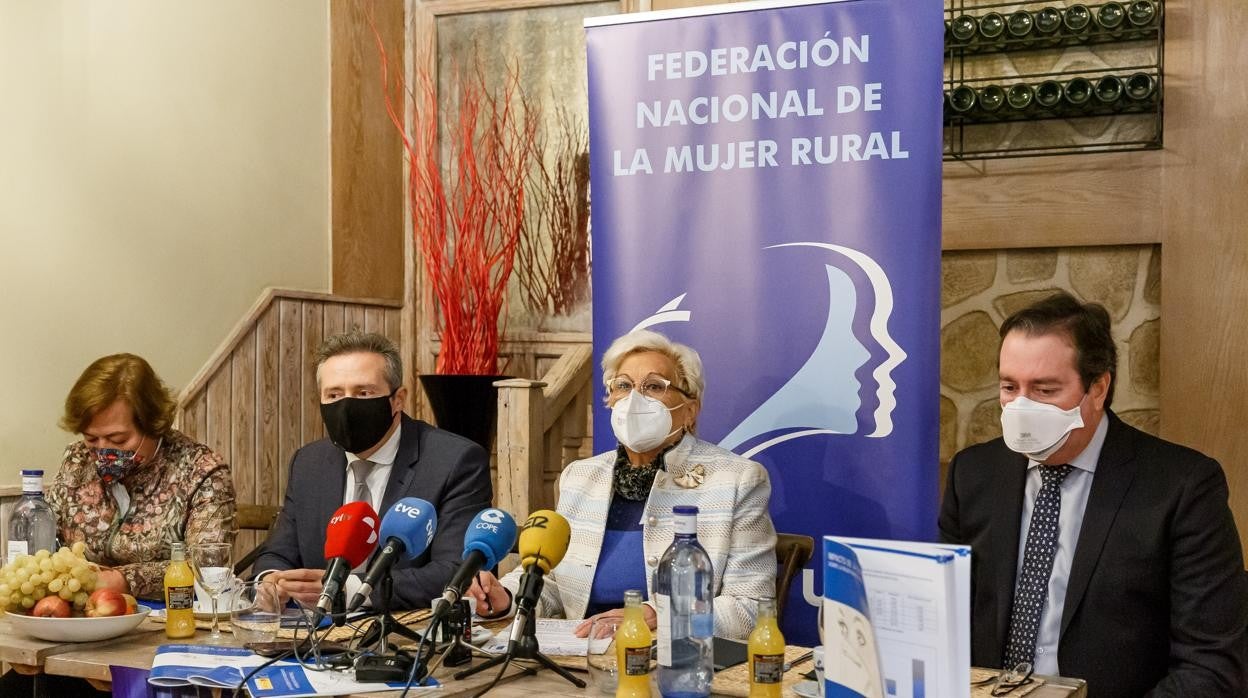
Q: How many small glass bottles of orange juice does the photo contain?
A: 3